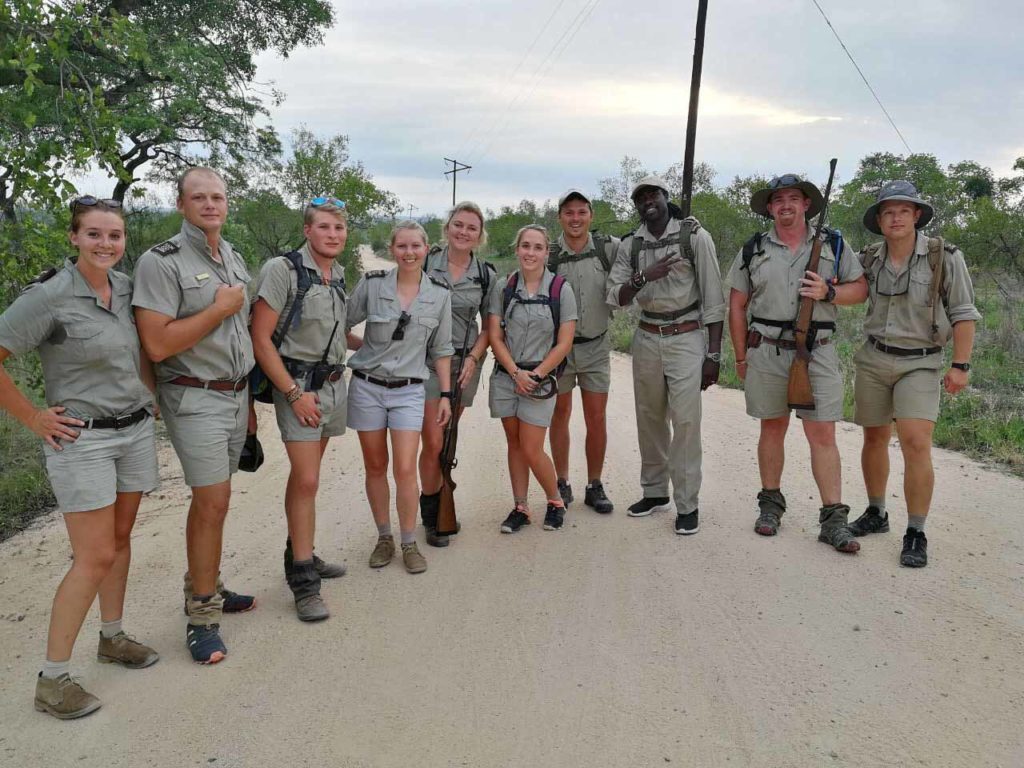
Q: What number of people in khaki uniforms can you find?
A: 10